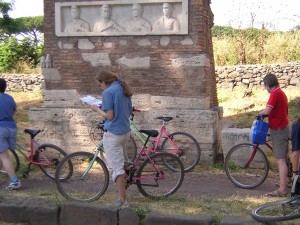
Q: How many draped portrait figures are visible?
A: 4